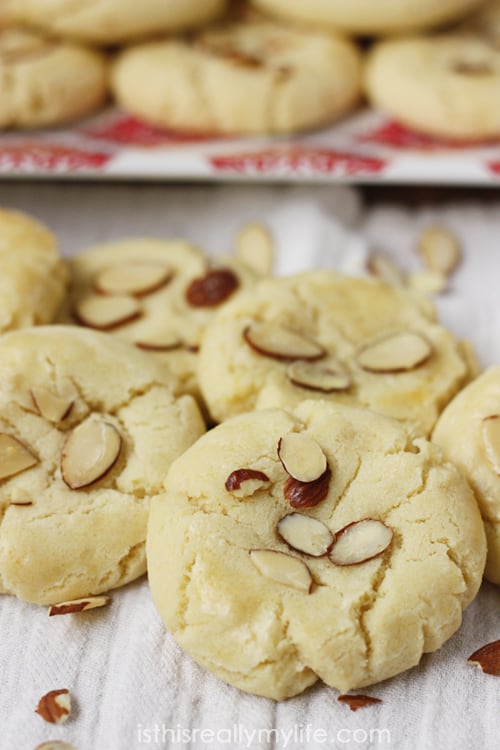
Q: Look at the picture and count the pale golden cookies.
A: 11